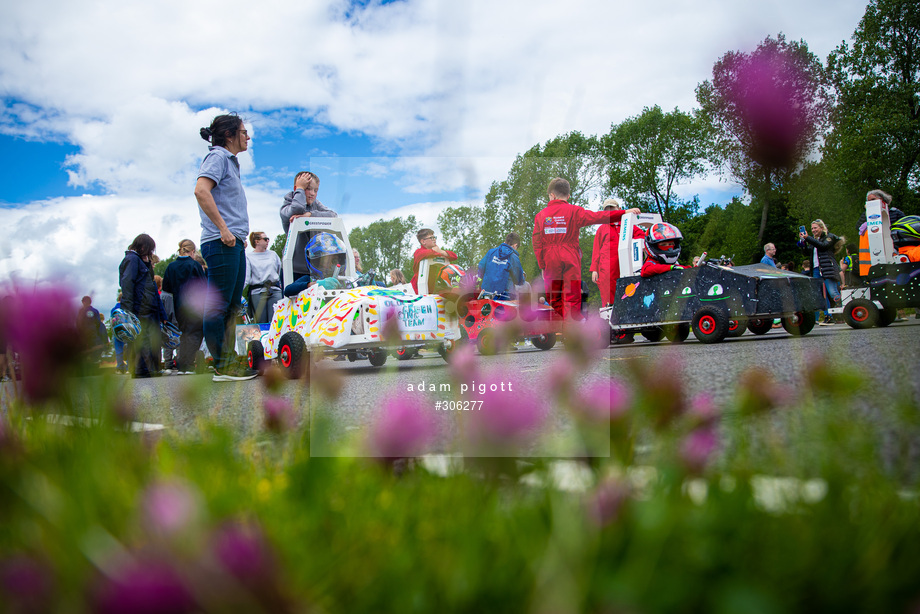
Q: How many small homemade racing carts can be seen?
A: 4